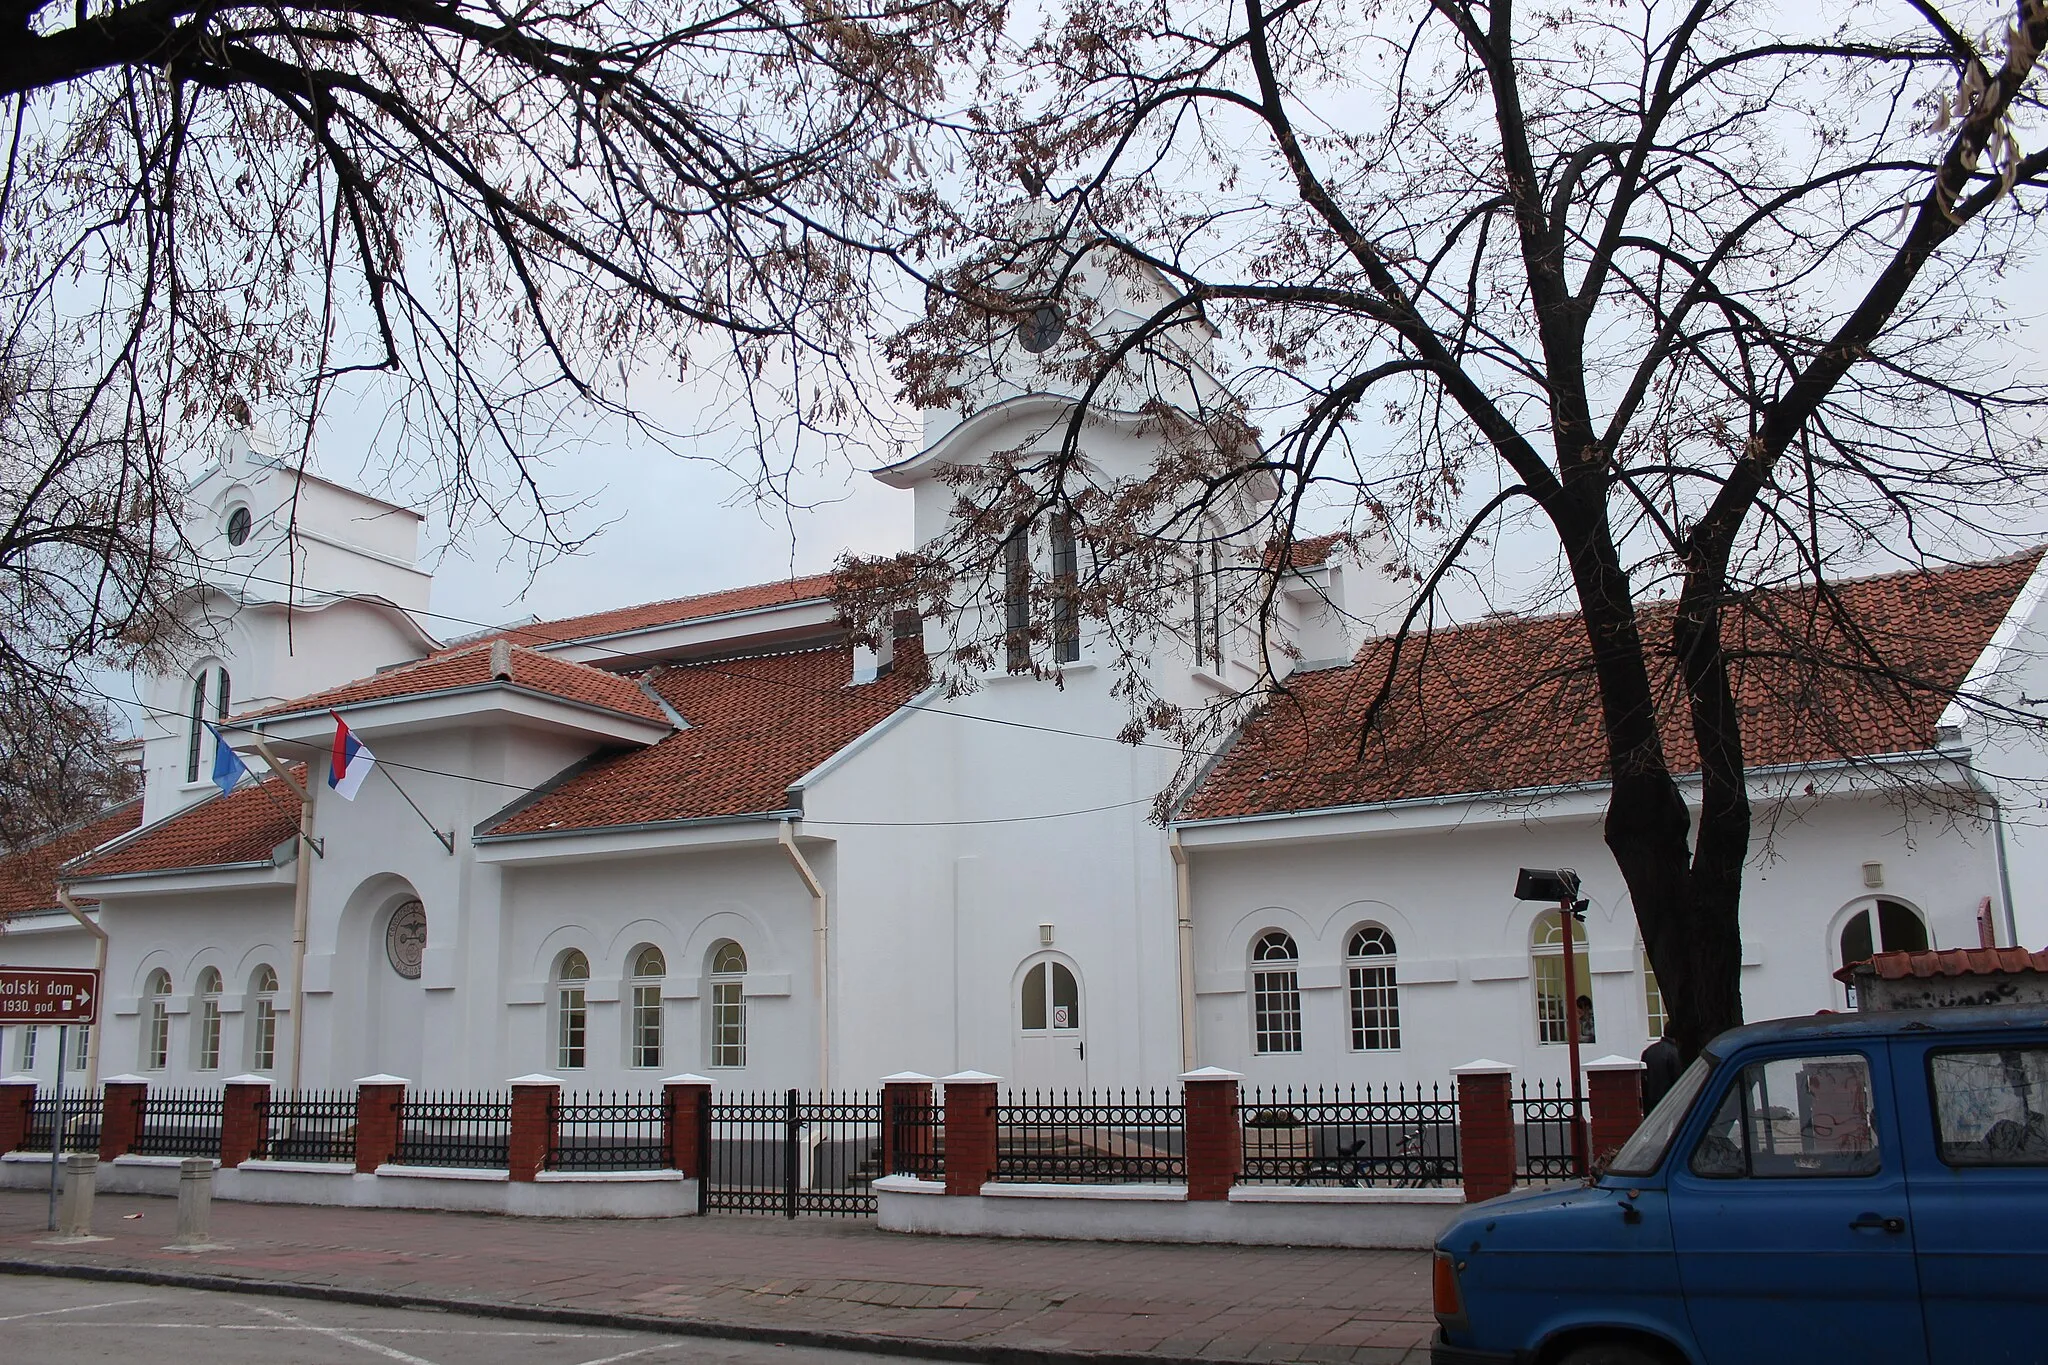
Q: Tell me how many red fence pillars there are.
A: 11